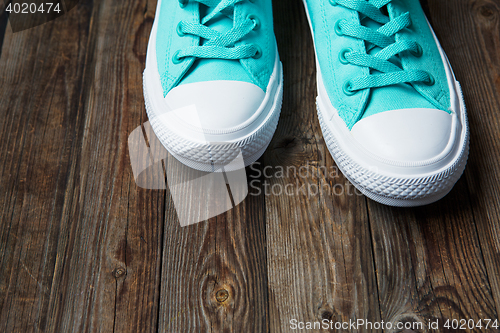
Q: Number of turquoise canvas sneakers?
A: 2